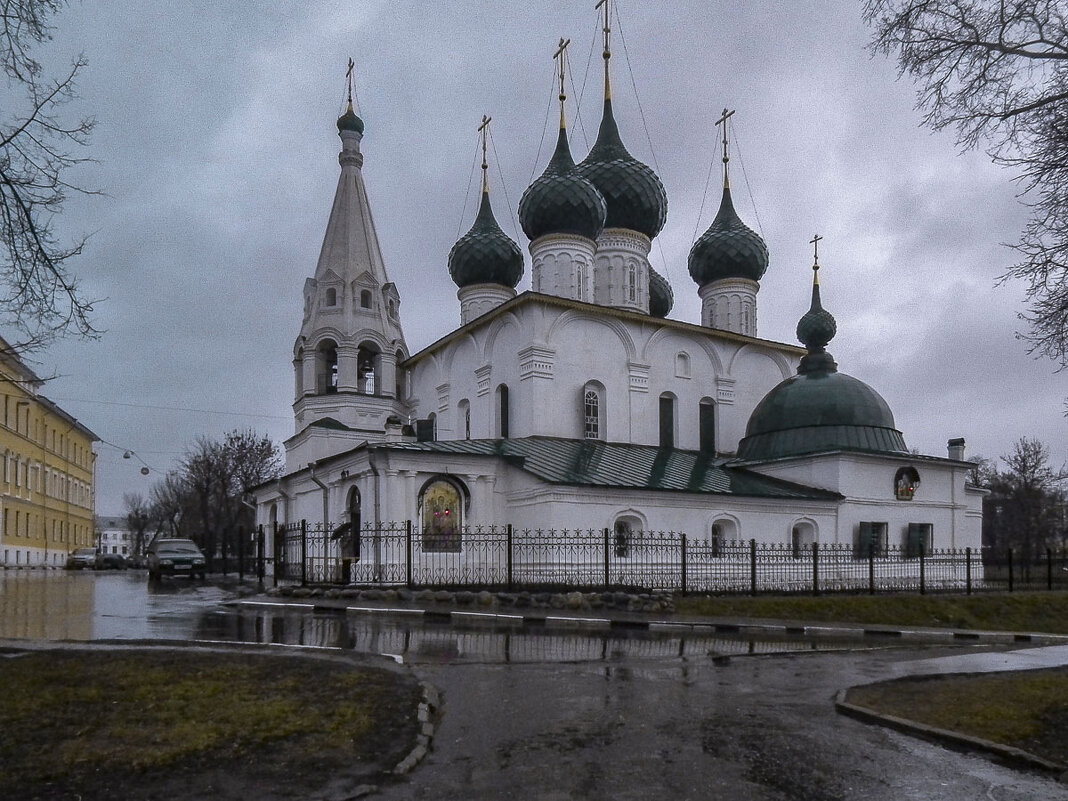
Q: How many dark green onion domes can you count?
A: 7